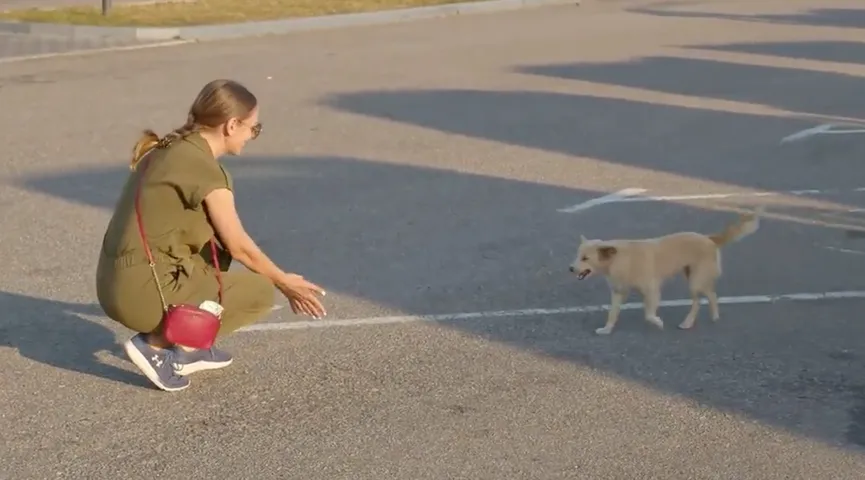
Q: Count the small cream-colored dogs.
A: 1